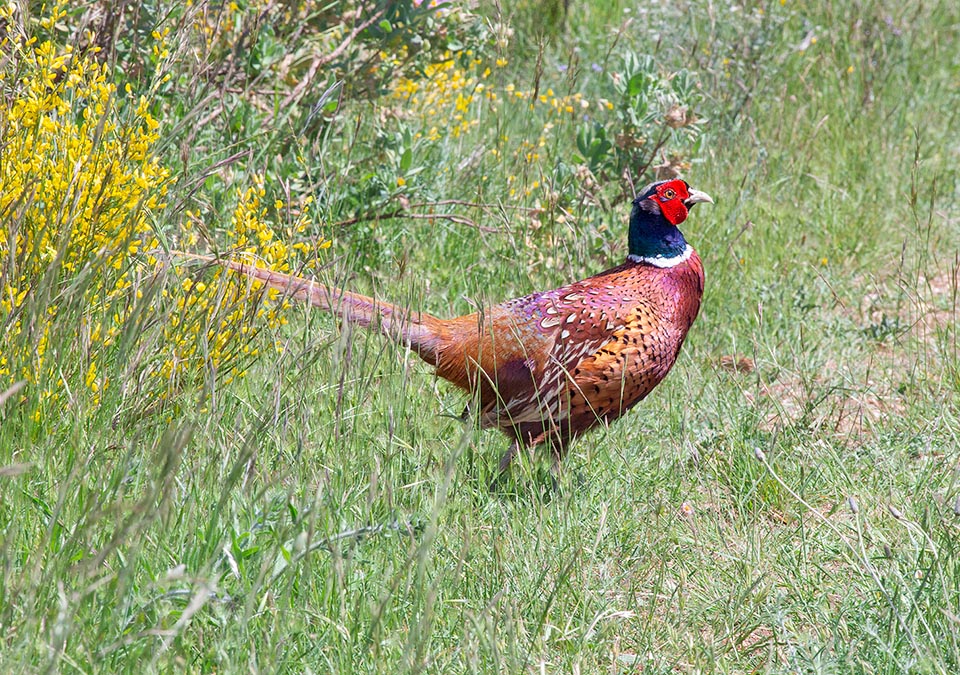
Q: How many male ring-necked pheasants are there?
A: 1